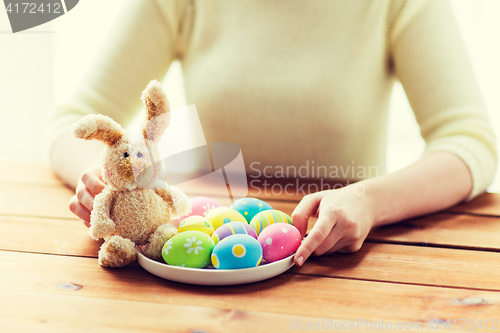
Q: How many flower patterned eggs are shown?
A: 2